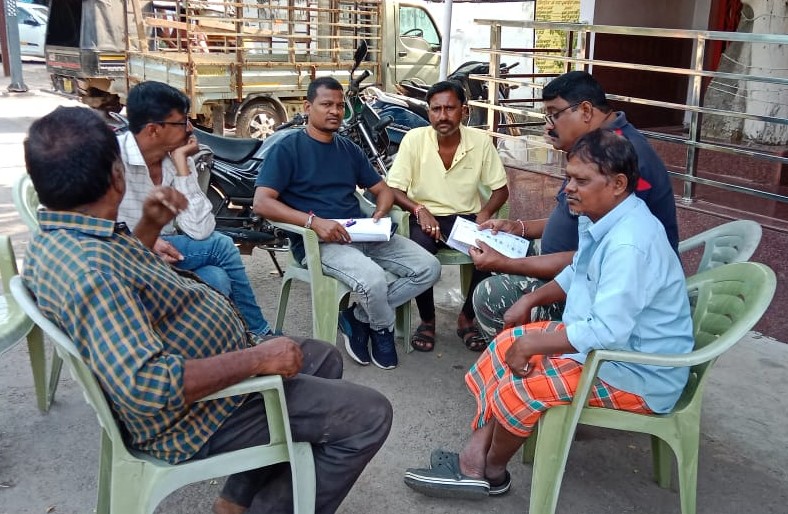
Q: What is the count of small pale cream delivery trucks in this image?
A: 1